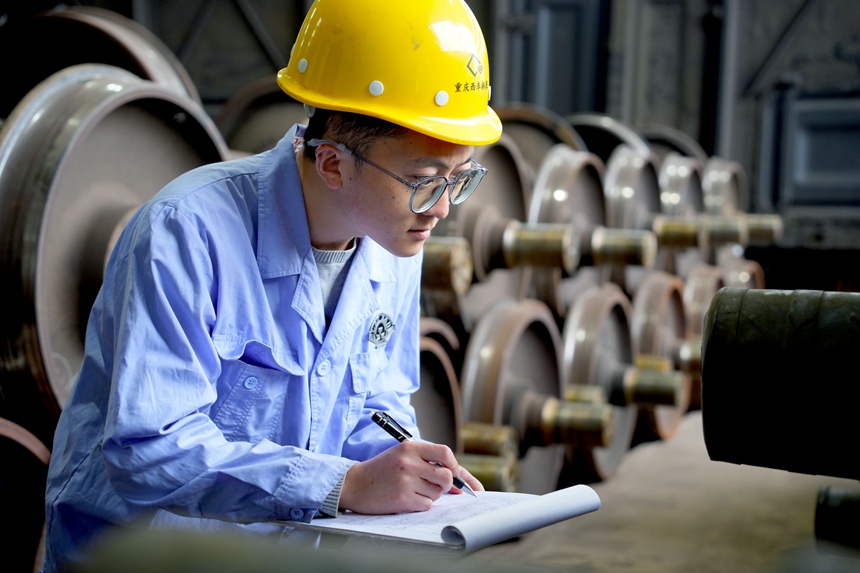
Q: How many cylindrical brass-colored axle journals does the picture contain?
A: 13